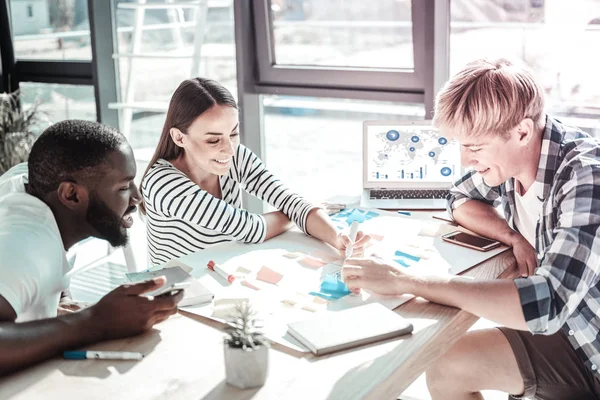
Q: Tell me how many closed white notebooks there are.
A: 1